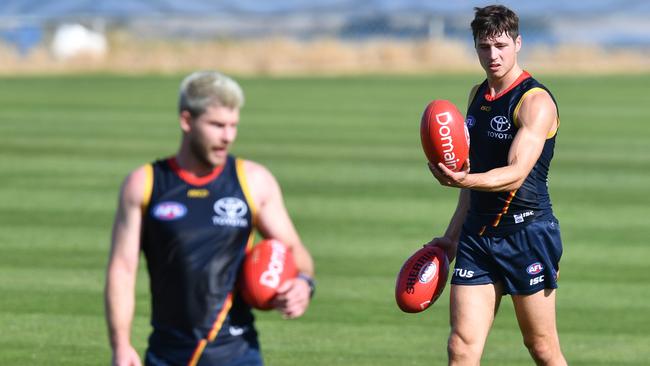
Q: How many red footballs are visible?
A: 3